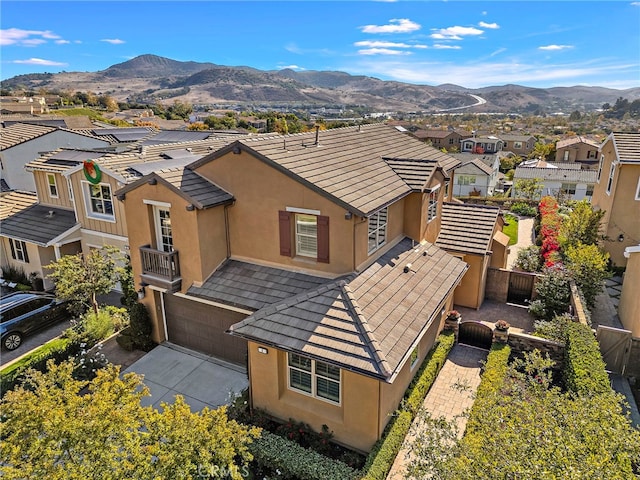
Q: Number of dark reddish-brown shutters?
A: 2